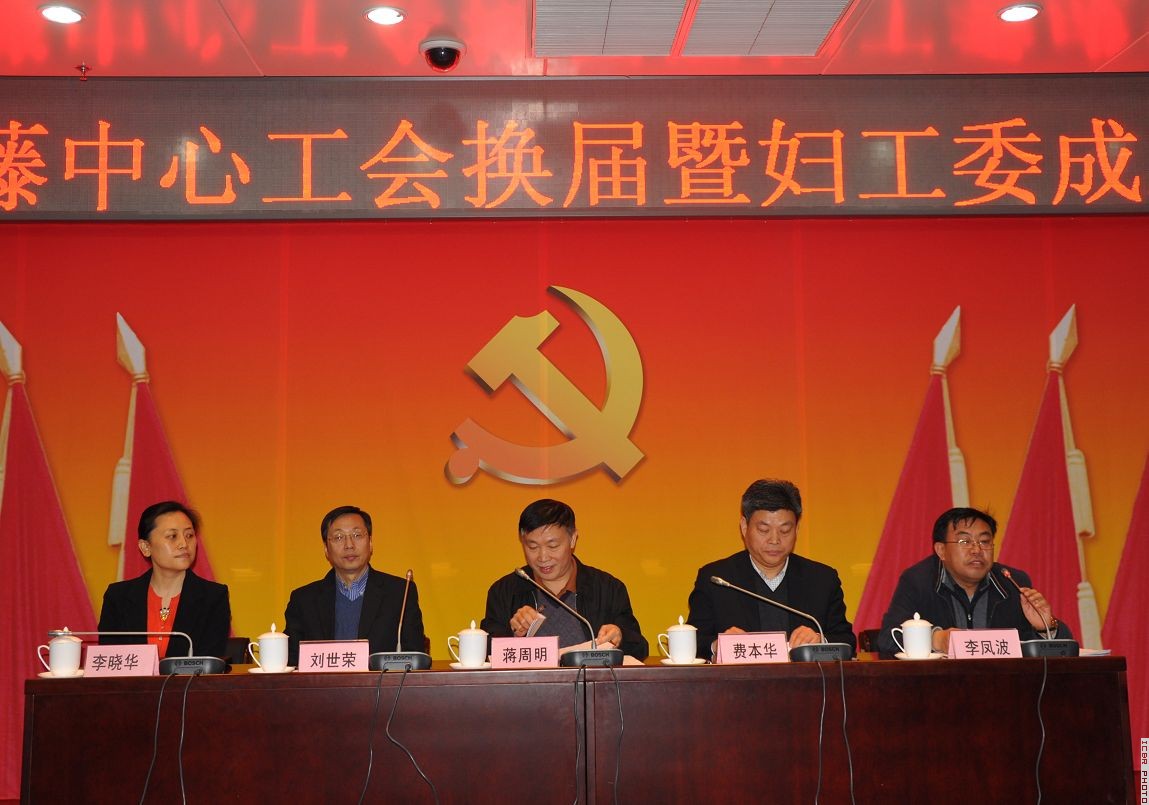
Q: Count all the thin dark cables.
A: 9